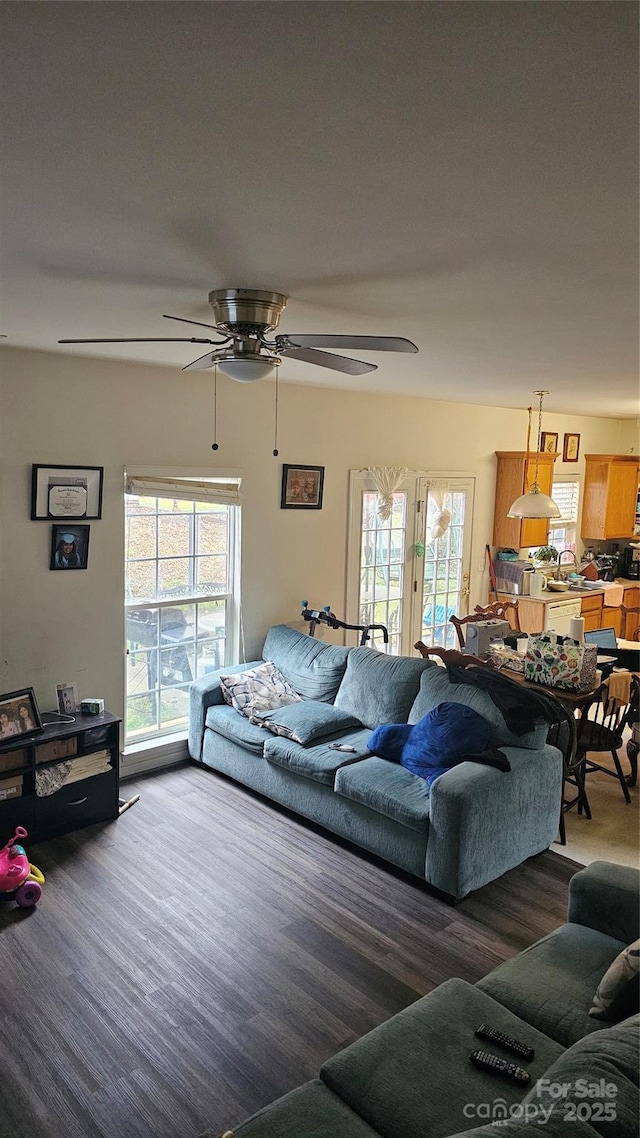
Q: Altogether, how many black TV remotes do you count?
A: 2